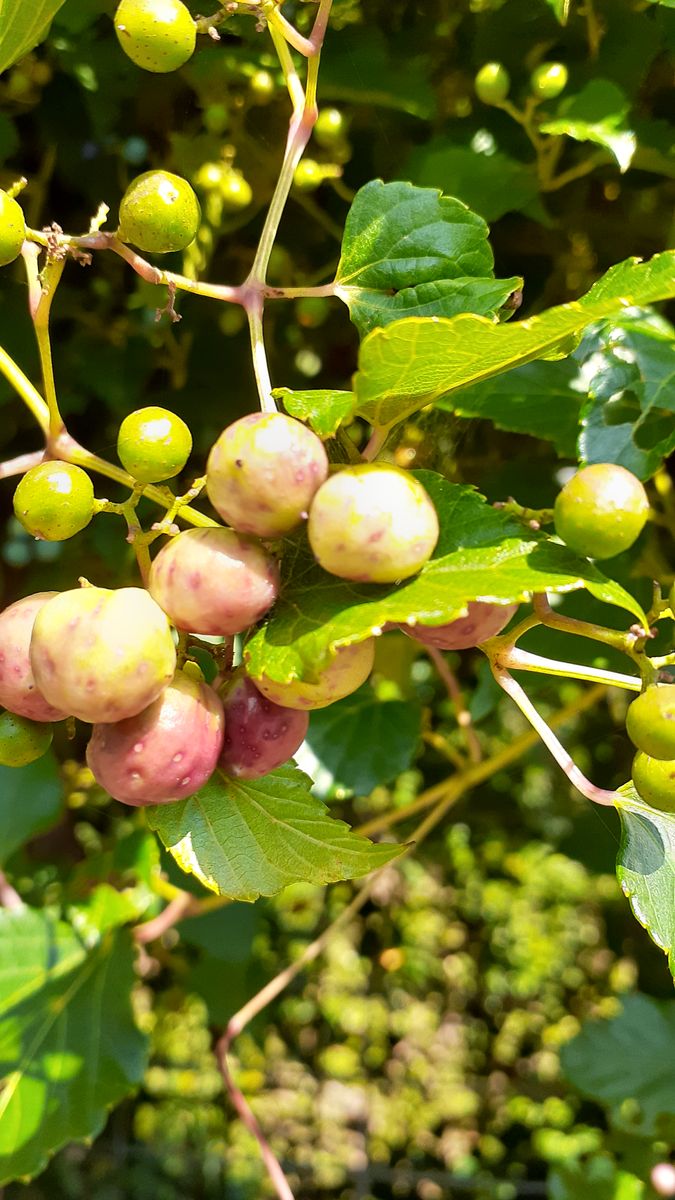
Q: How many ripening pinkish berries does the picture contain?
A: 9